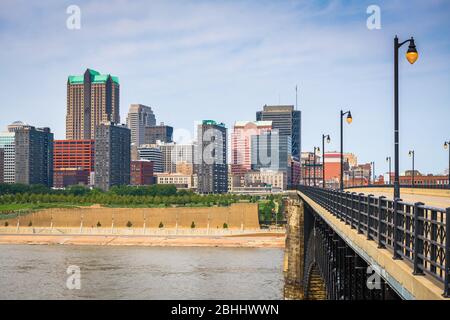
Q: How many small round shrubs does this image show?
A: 7